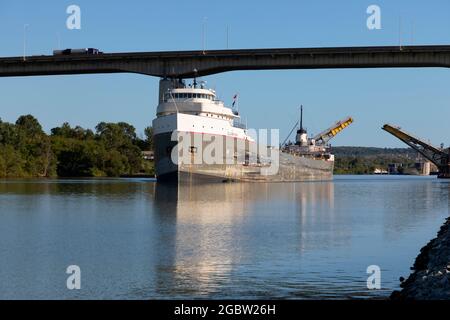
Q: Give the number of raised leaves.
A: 2